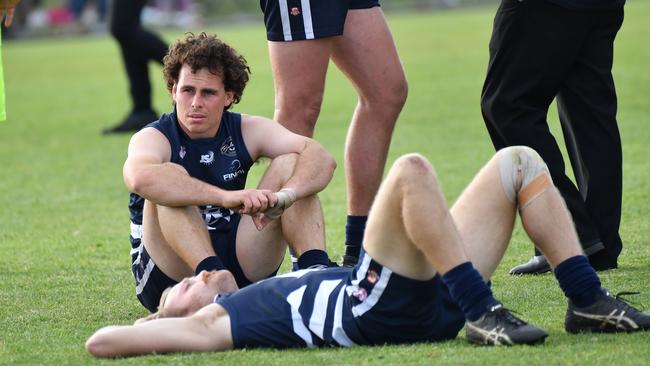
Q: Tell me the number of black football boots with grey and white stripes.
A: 2